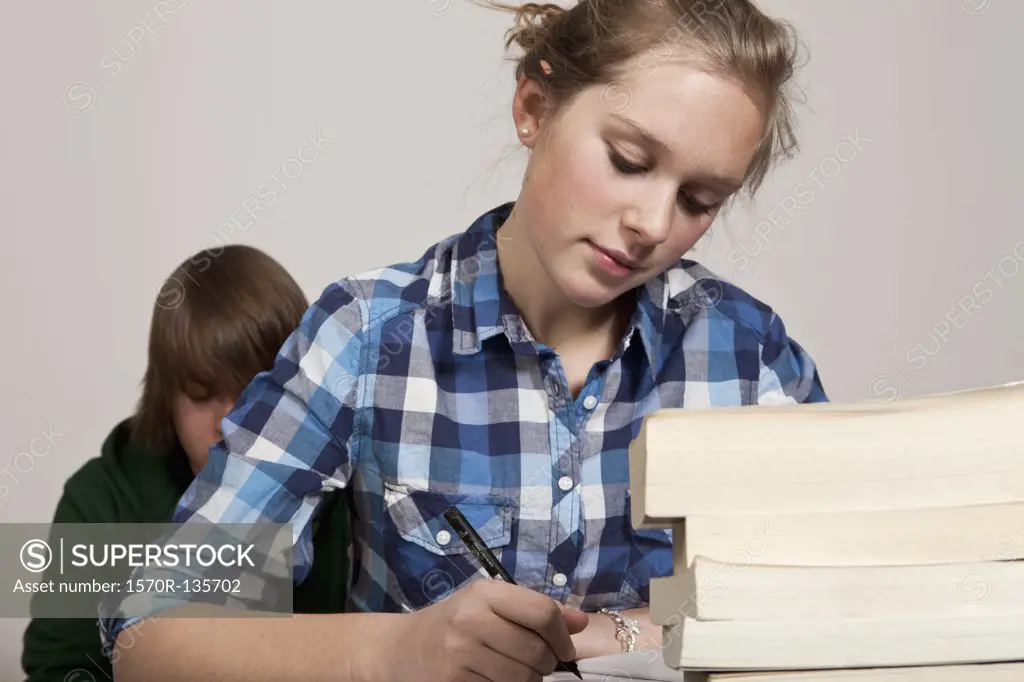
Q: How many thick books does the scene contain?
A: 5